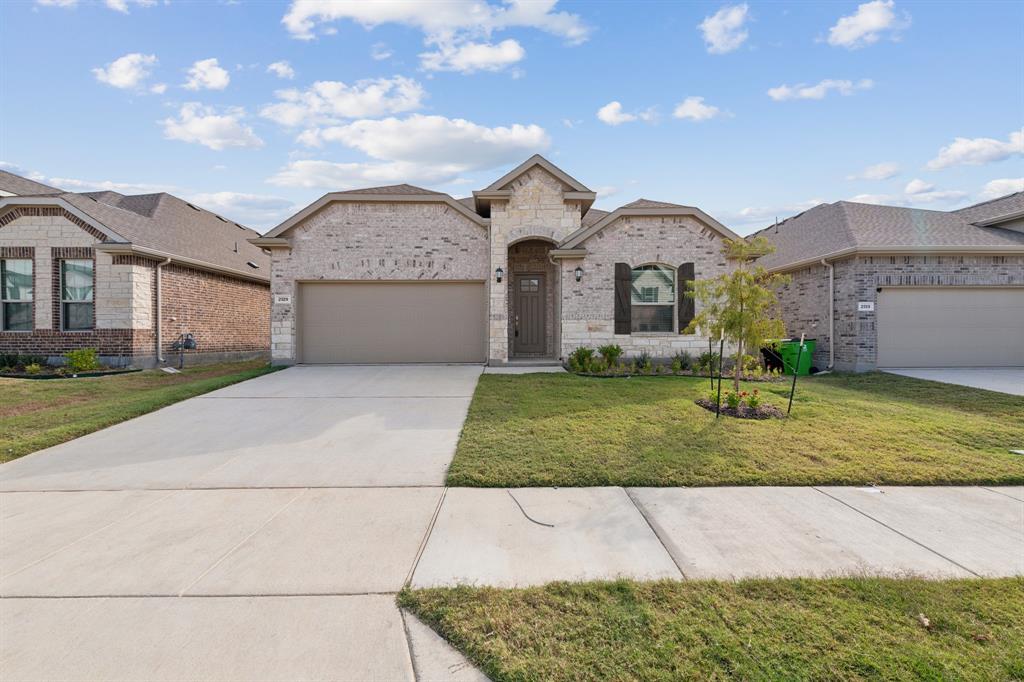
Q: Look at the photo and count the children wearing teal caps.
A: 0